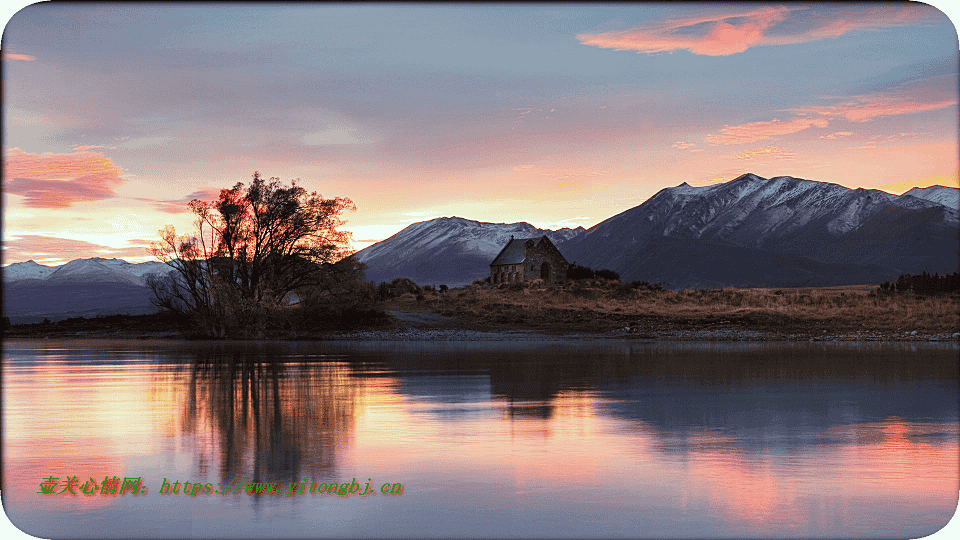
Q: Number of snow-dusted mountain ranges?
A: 3